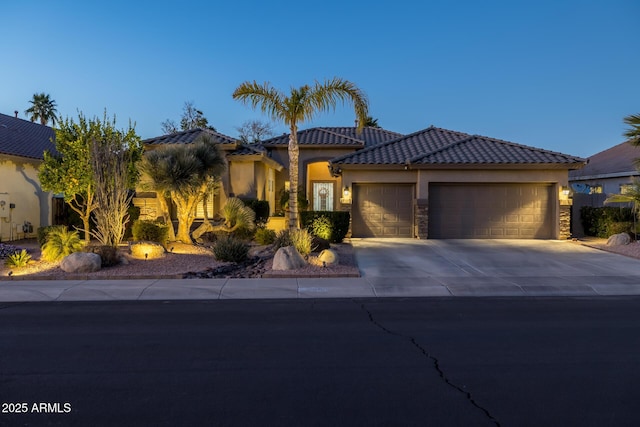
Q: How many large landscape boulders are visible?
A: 5